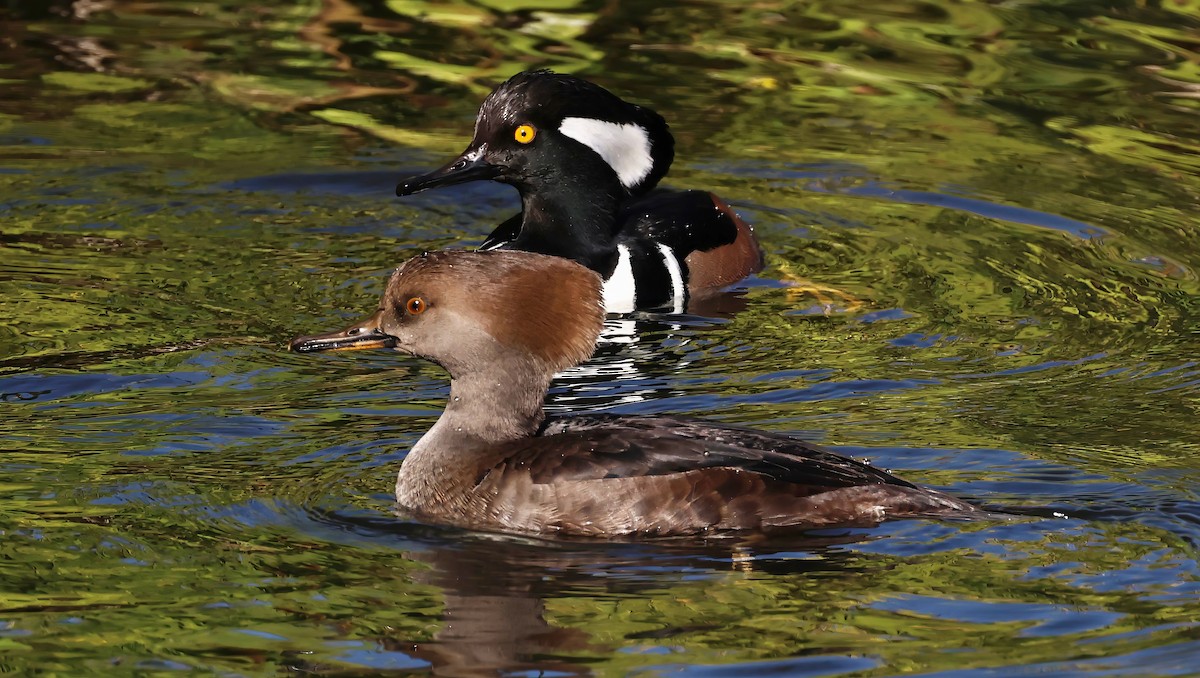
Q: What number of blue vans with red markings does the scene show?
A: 0